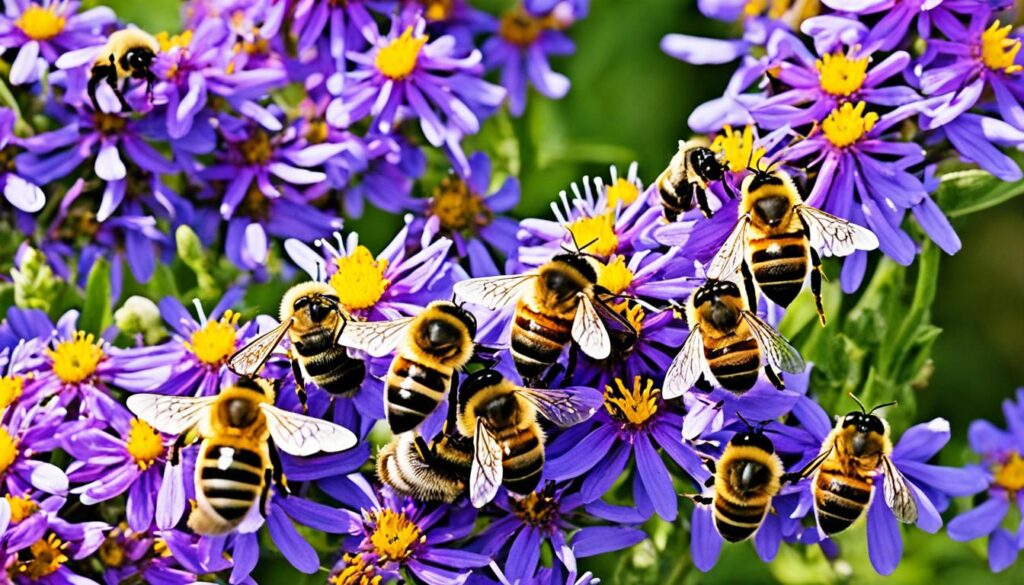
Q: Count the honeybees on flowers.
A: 12